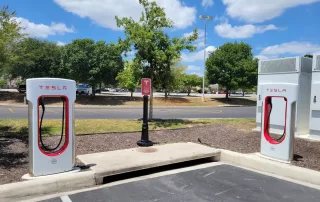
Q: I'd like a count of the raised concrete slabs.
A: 1